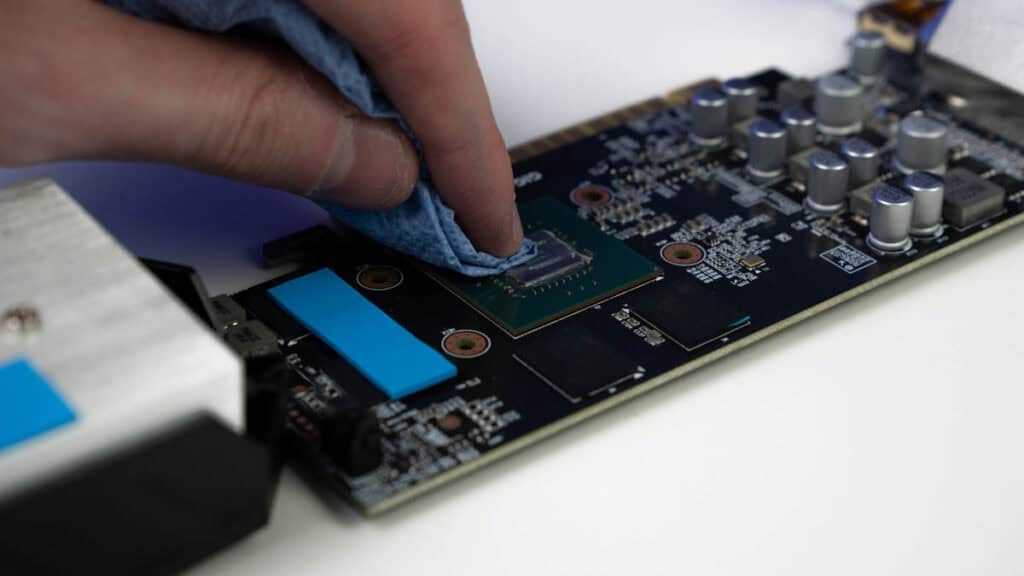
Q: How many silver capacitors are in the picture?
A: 11